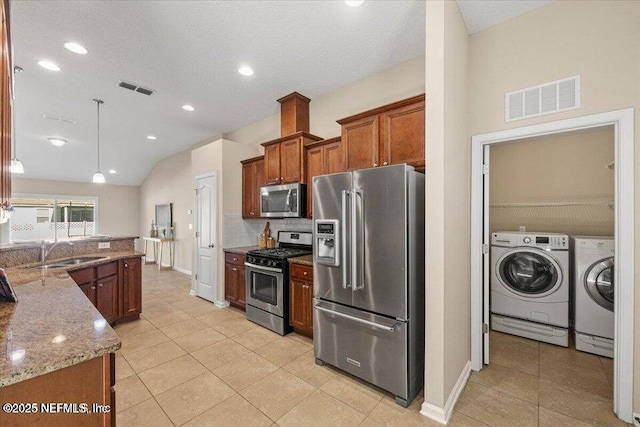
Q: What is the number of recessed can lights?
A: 7